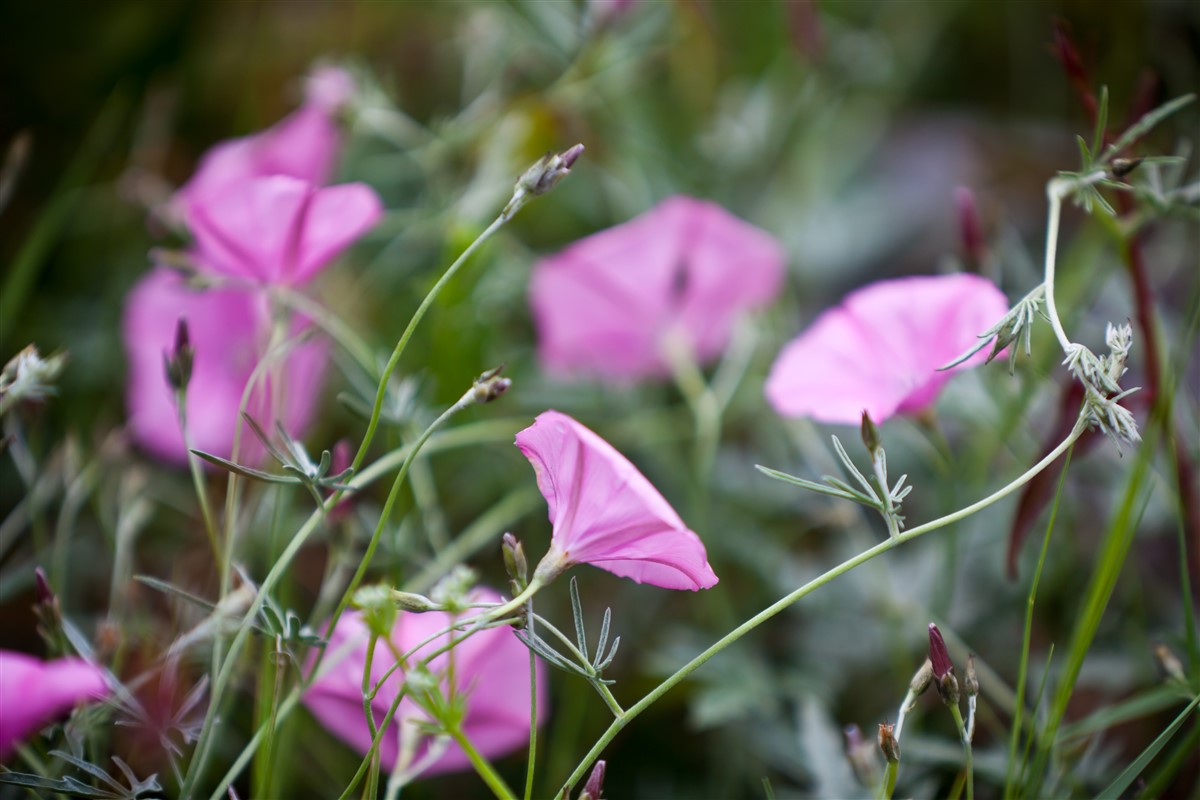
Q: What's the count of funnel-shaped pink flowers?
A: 8